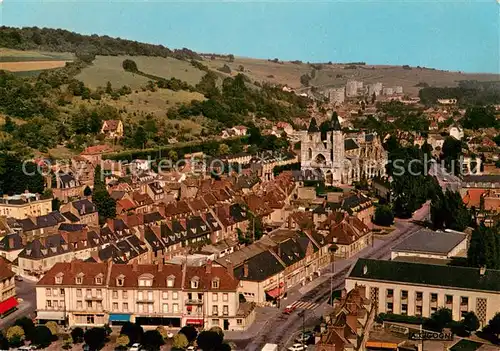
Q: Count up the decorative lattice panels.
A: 2